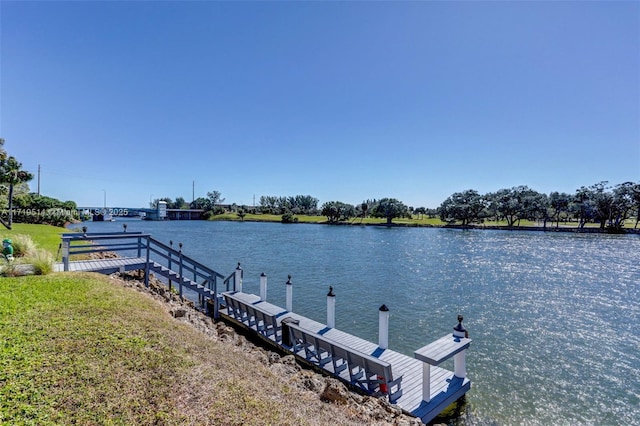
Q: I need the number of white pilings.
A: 6